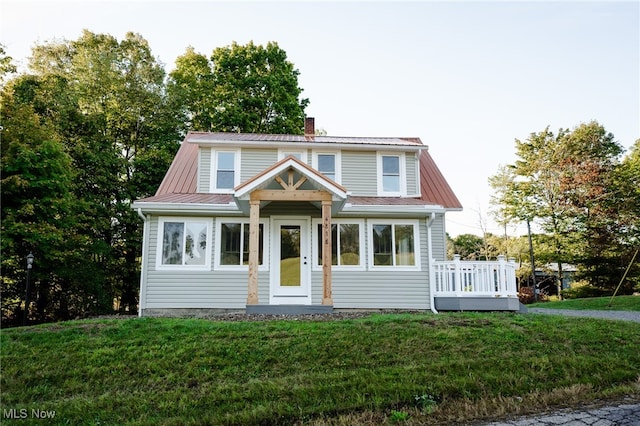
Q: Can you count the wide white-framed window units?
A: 4